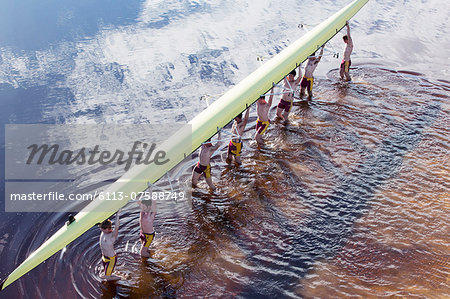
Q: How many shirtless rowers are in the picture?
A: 8